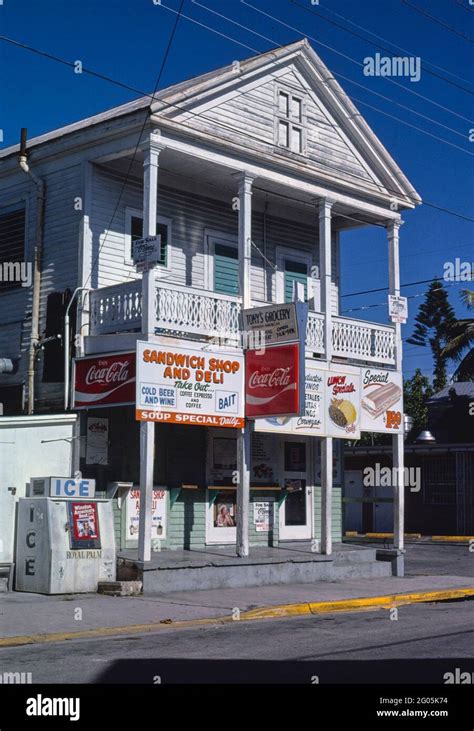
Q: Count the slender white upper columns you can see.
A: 4